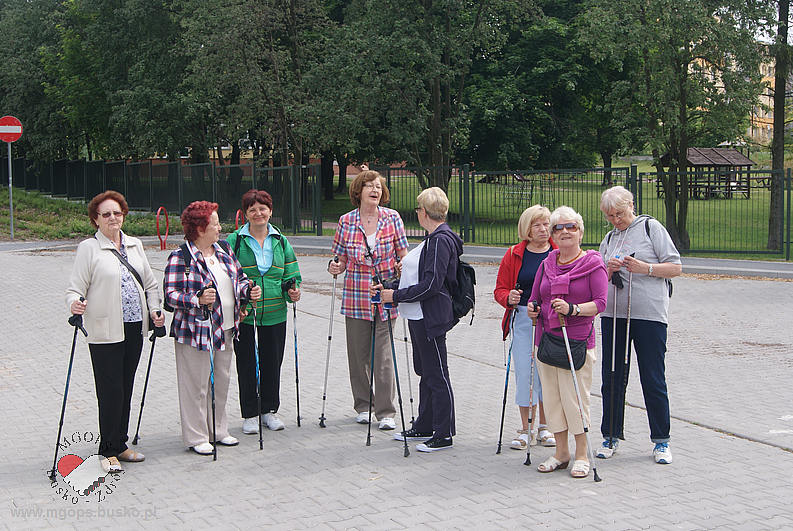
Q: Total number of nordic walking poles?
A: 14